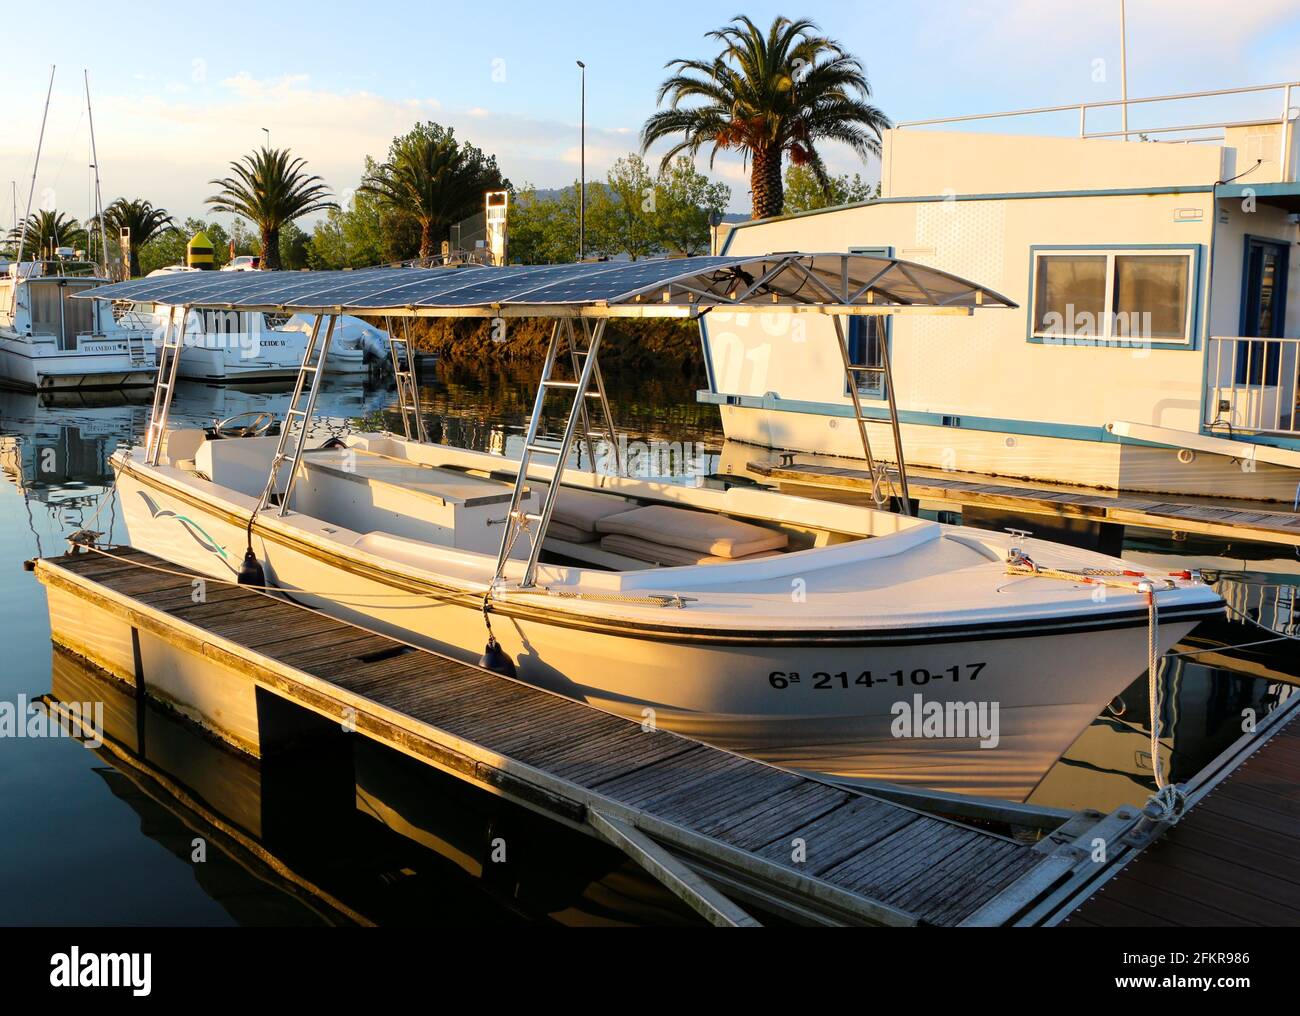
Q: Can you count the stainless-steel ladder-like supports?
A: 6